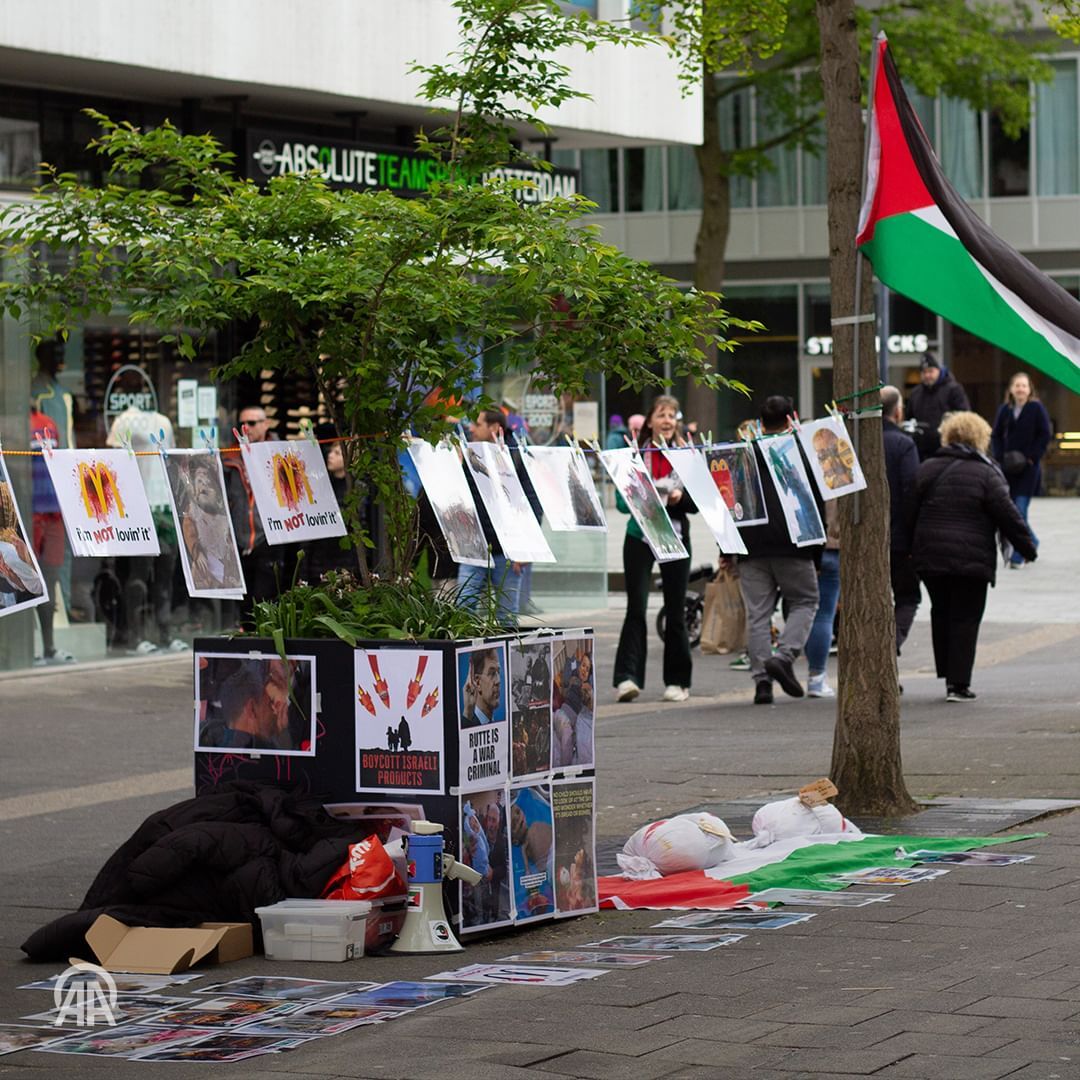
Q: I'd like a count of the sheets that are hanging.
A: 12